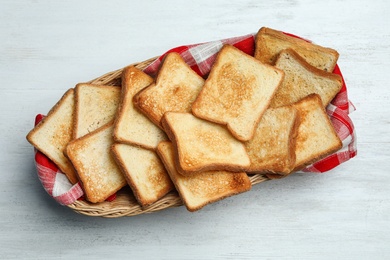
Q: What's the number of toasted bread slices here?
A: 13